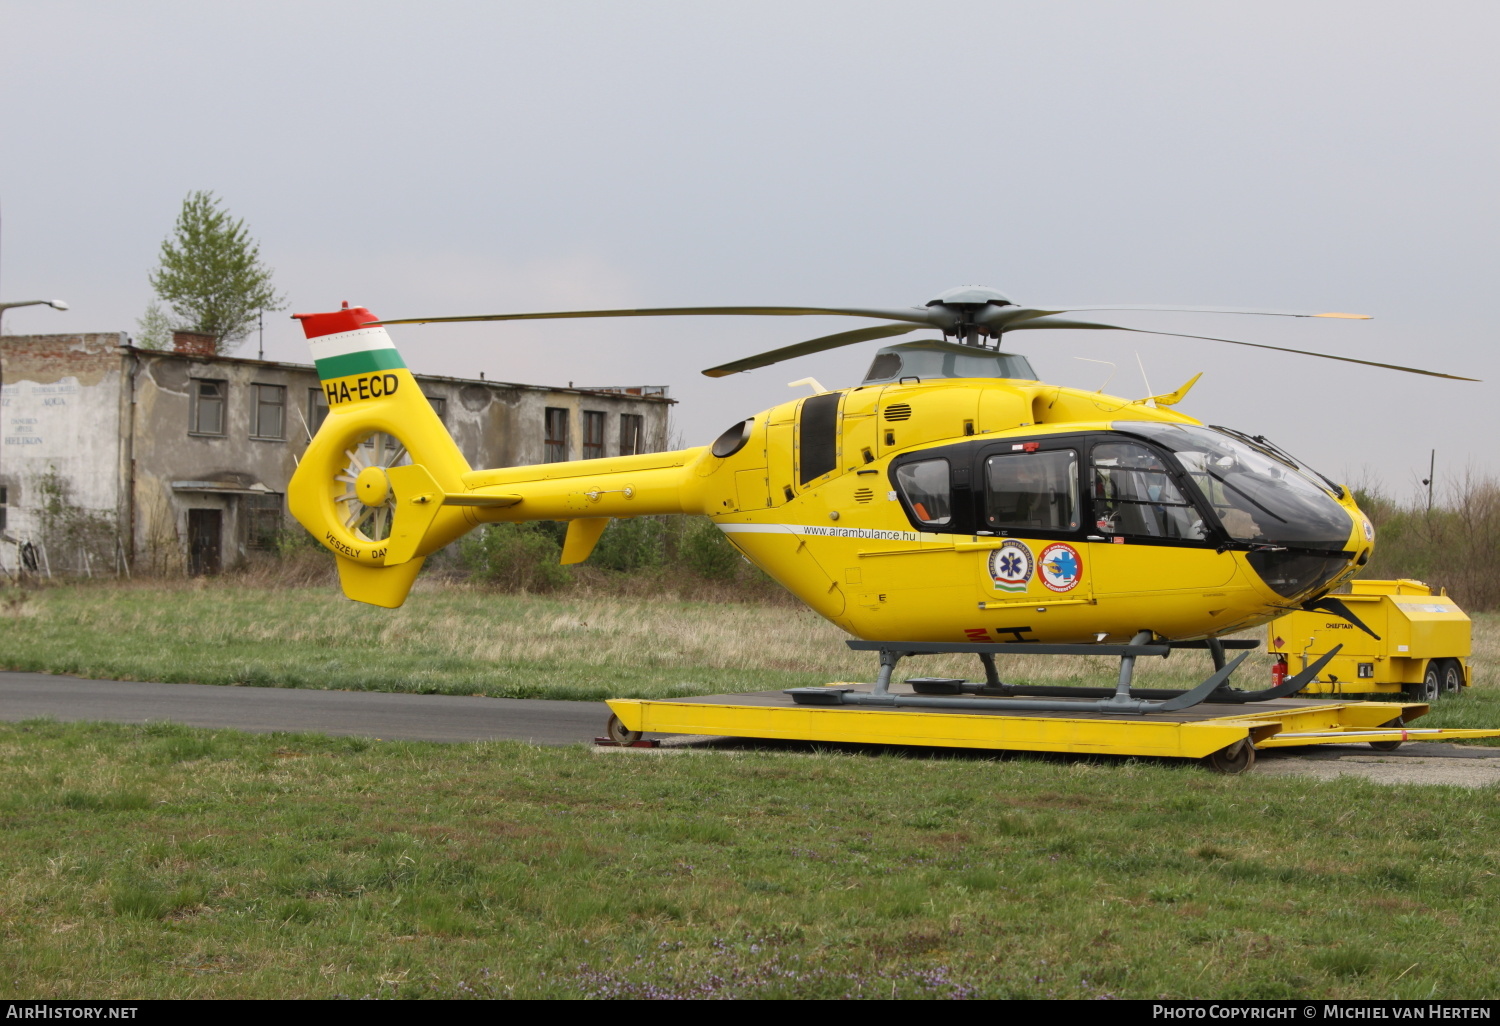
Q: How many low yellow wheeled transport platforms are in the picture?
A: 1